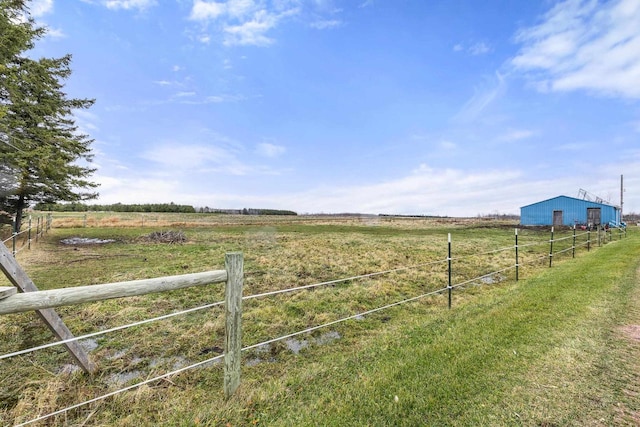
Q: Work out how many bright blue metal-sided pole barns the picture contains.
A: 1